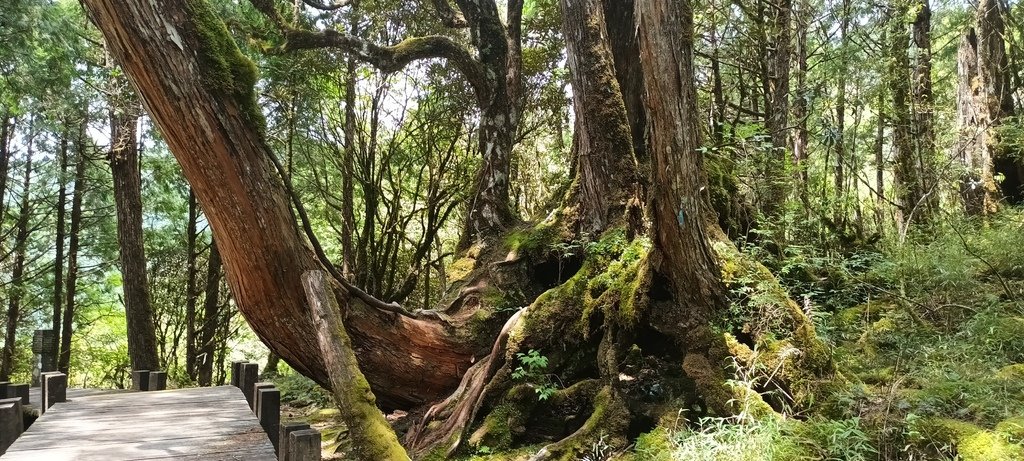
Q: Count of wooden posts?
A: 14